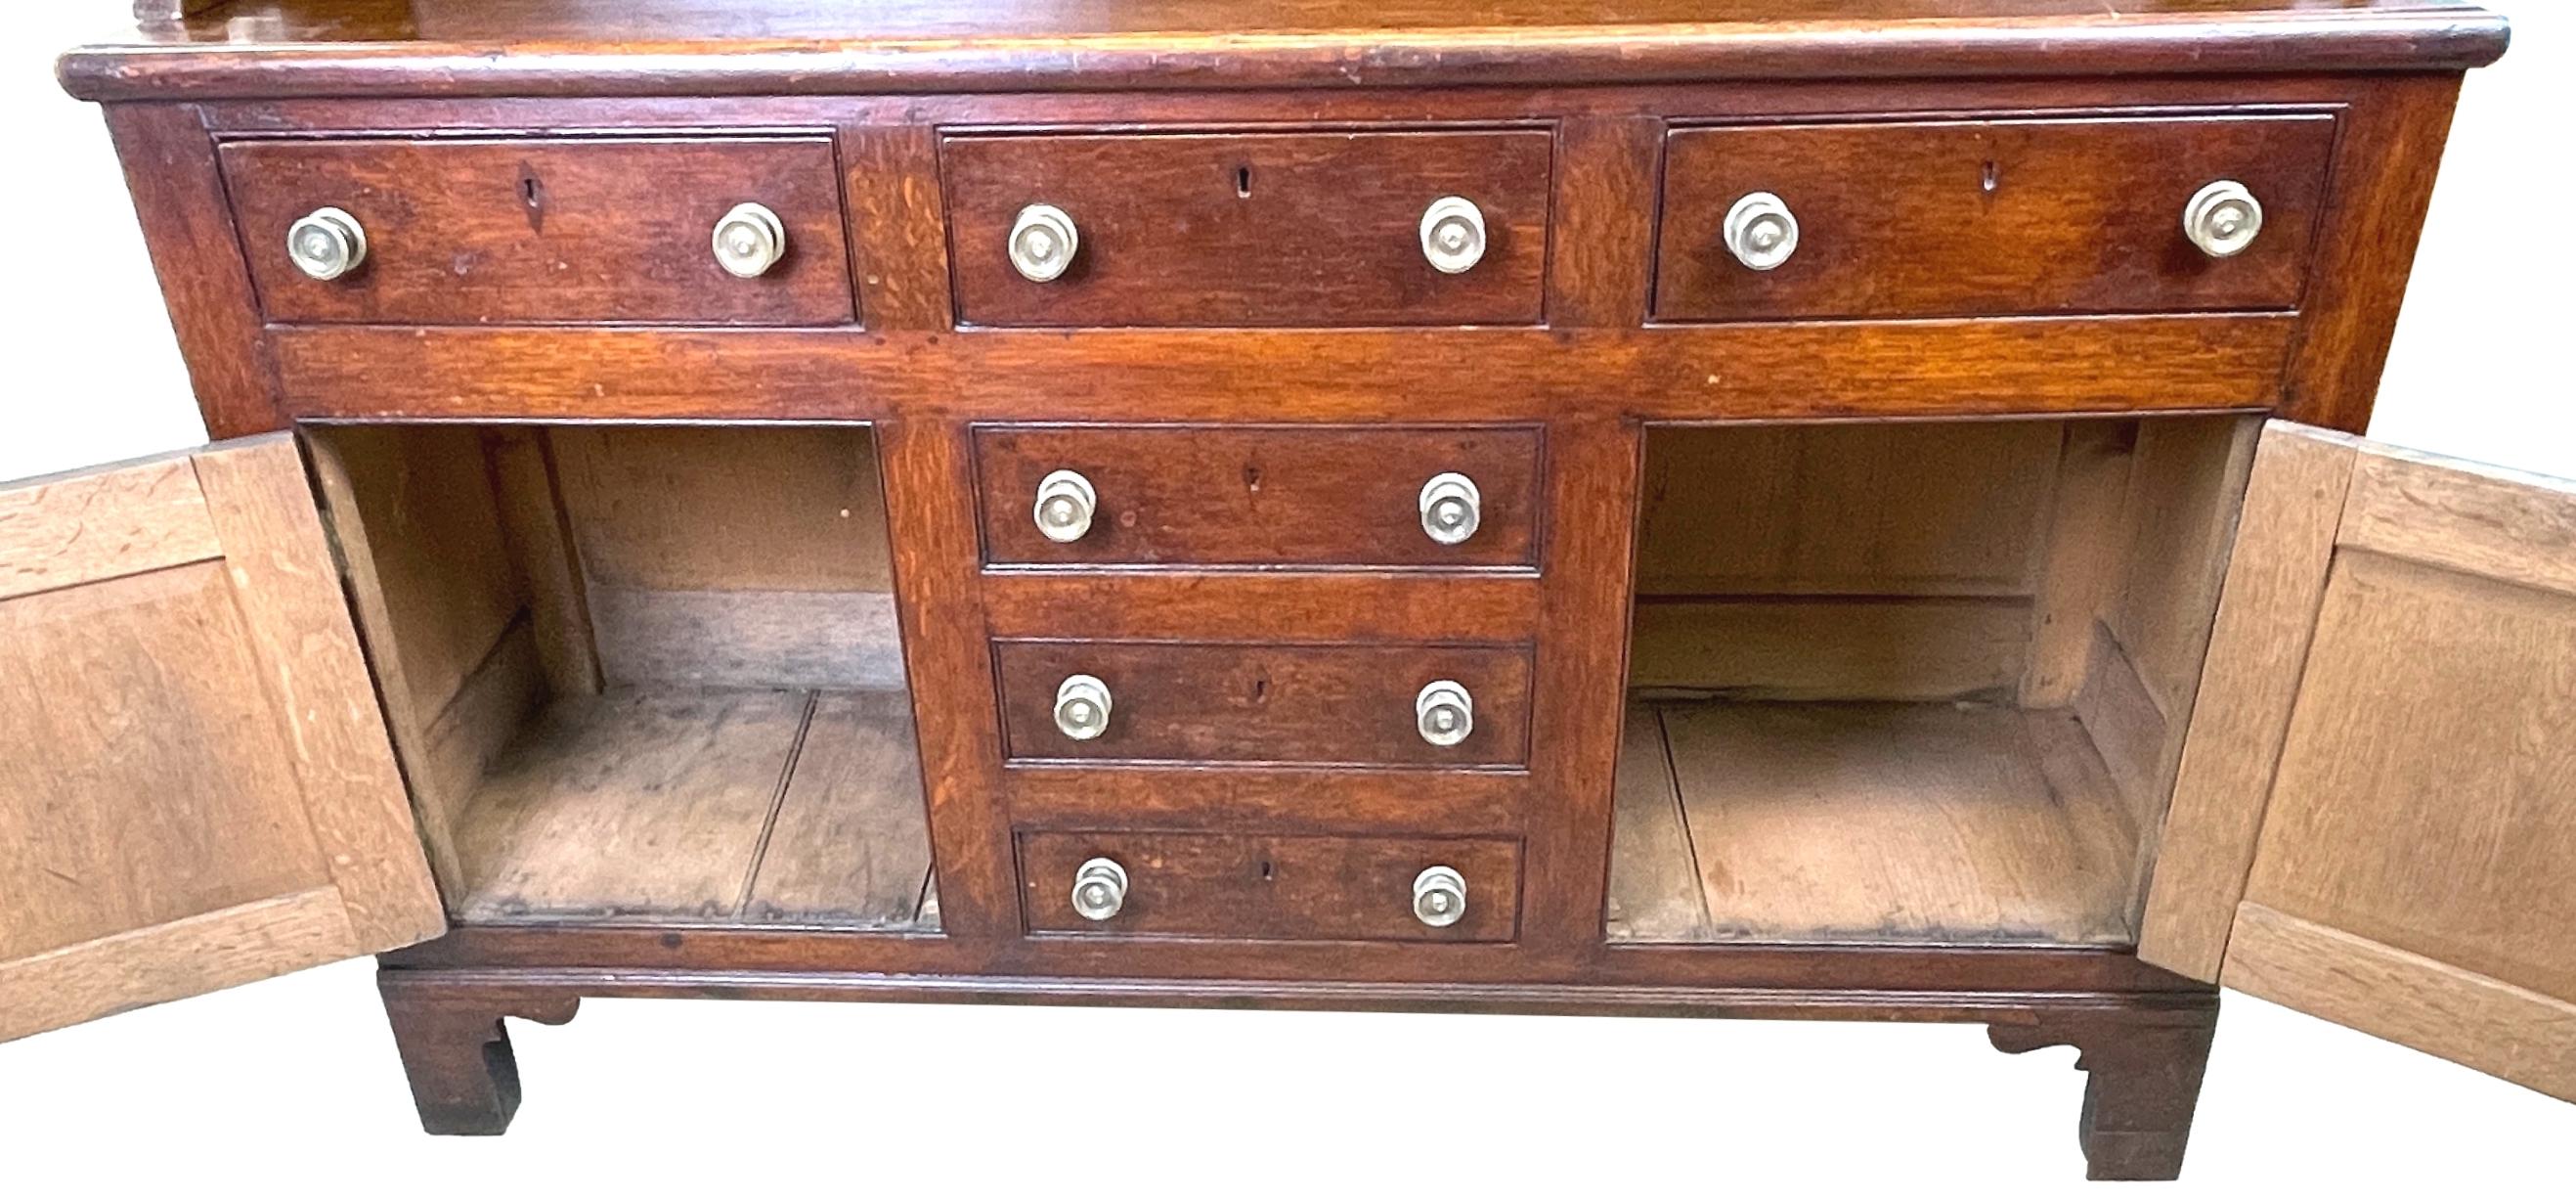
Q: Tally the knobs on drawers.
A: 12